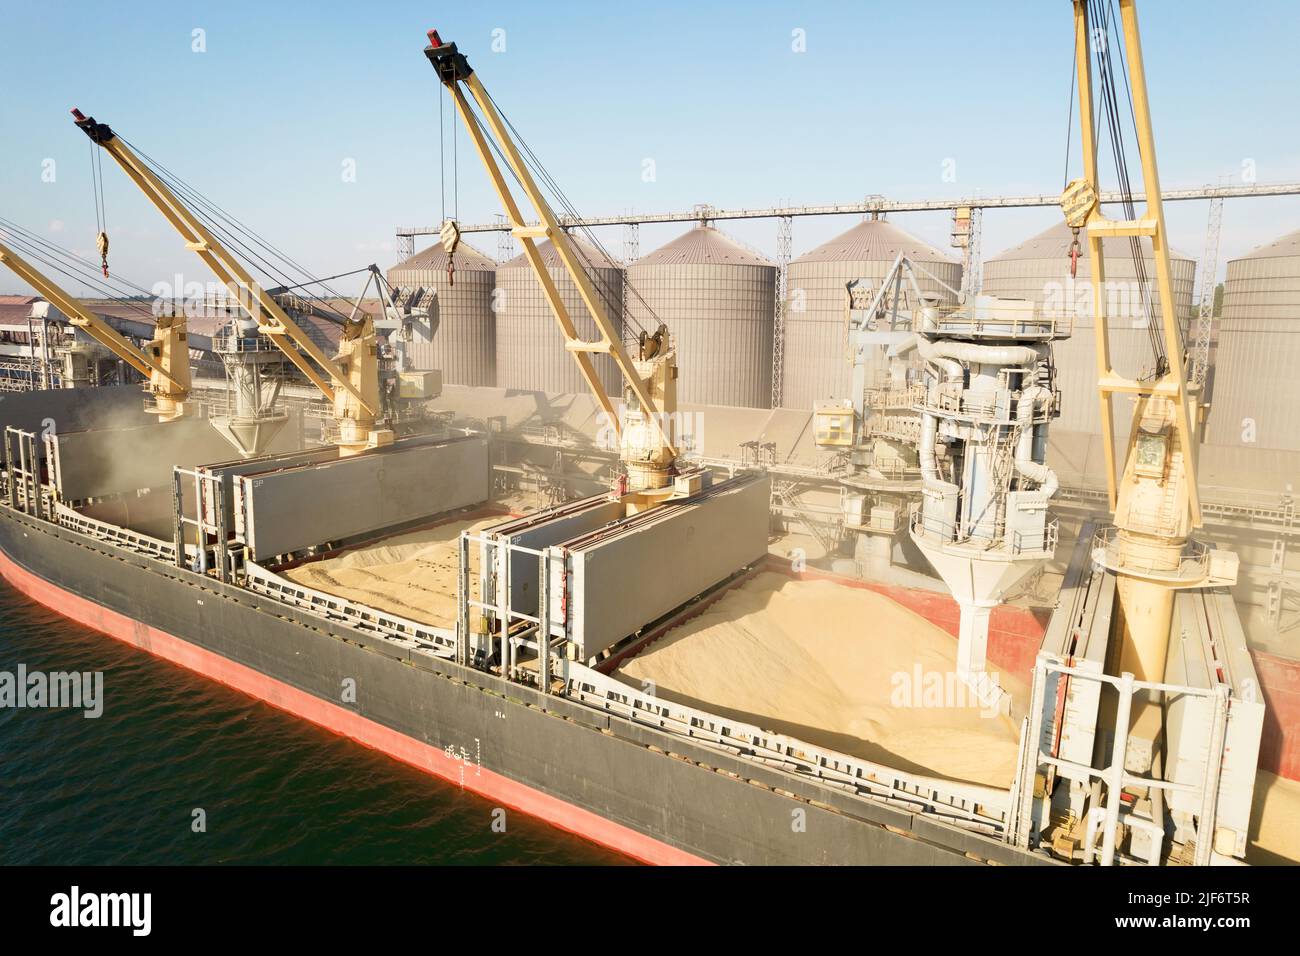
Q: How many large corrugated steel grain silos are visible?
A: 6